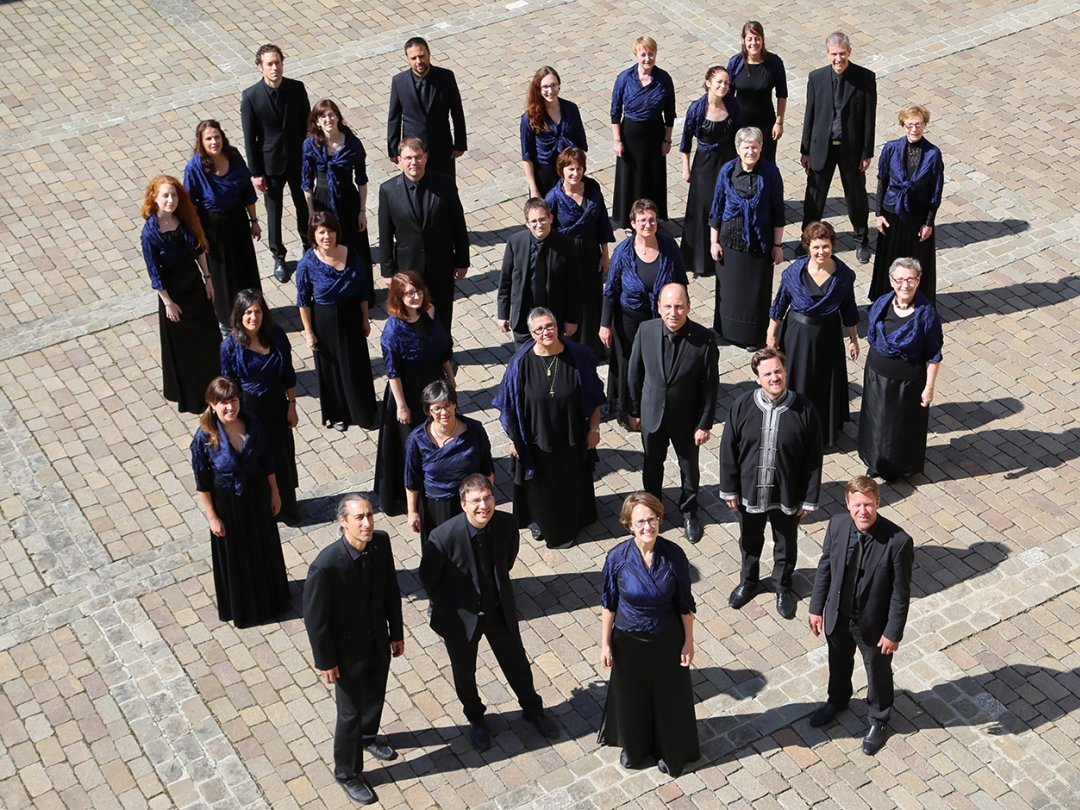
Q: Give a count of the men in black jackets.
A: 10